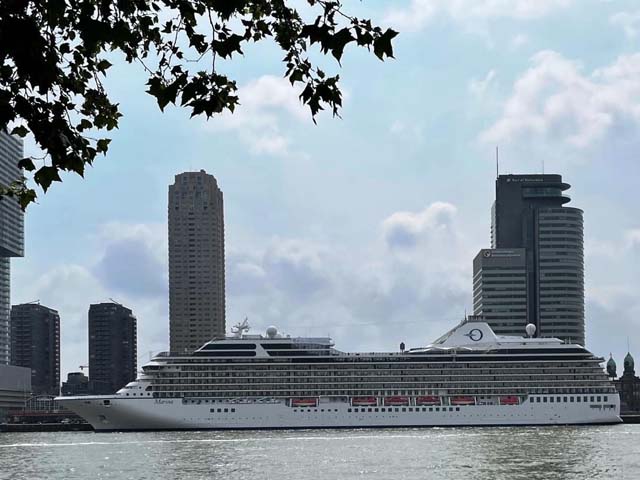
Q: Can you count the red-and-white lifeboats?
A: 6